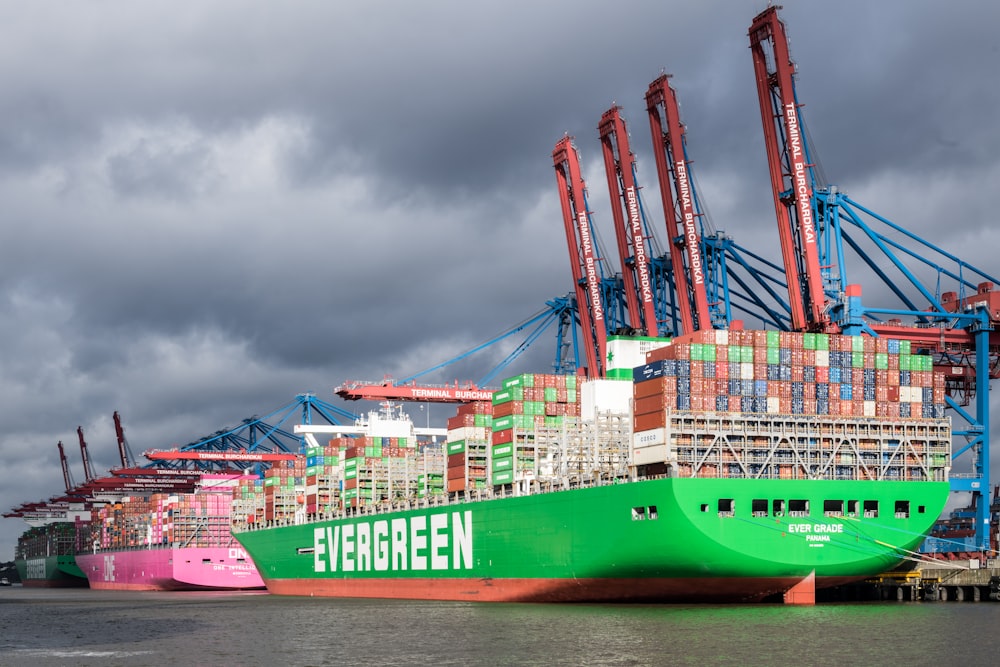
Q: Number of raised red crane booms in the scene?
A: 7